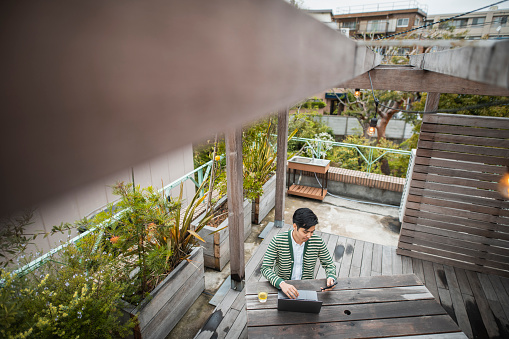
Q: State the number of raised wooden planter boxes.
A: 3